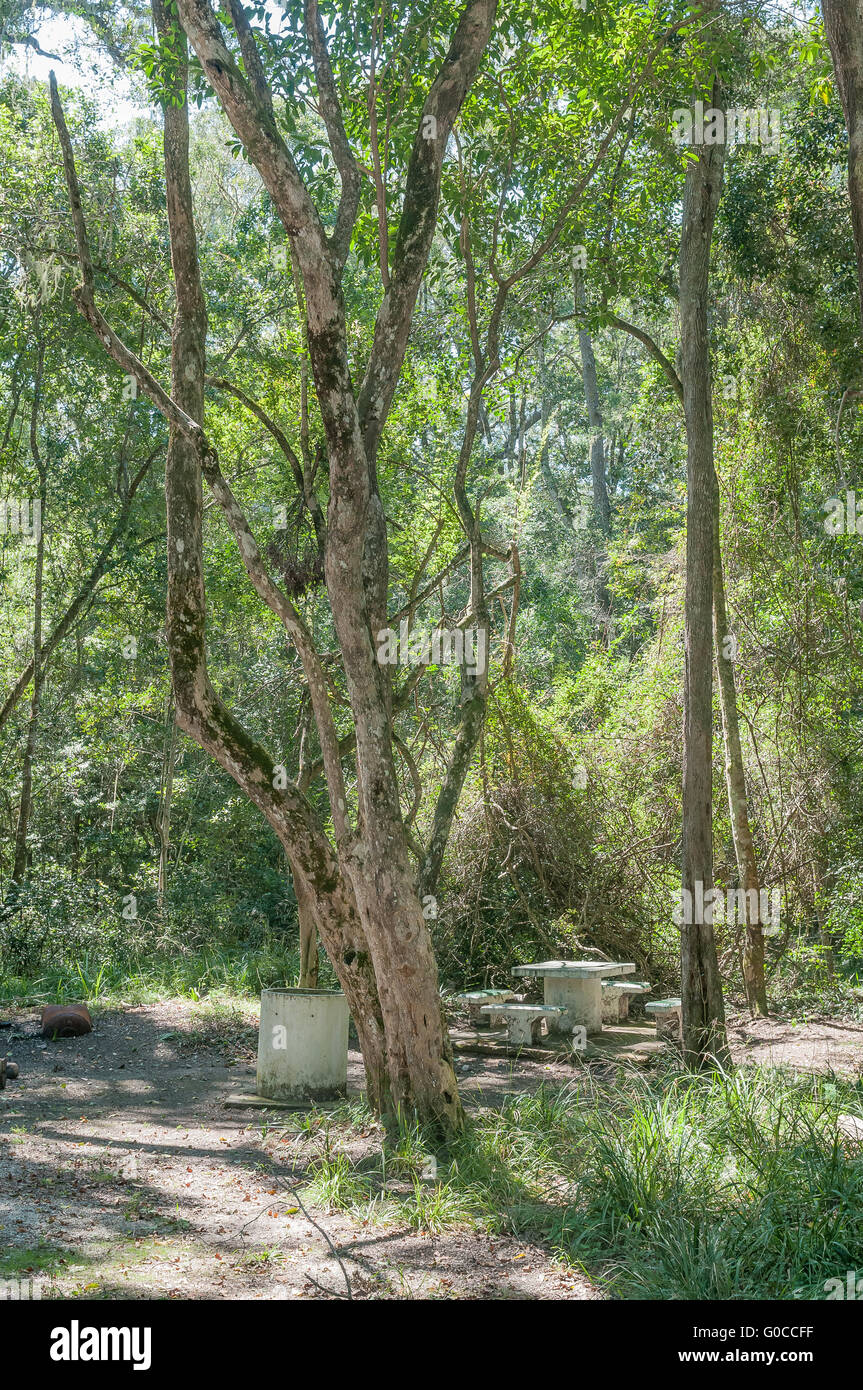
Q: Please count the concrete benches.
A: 4